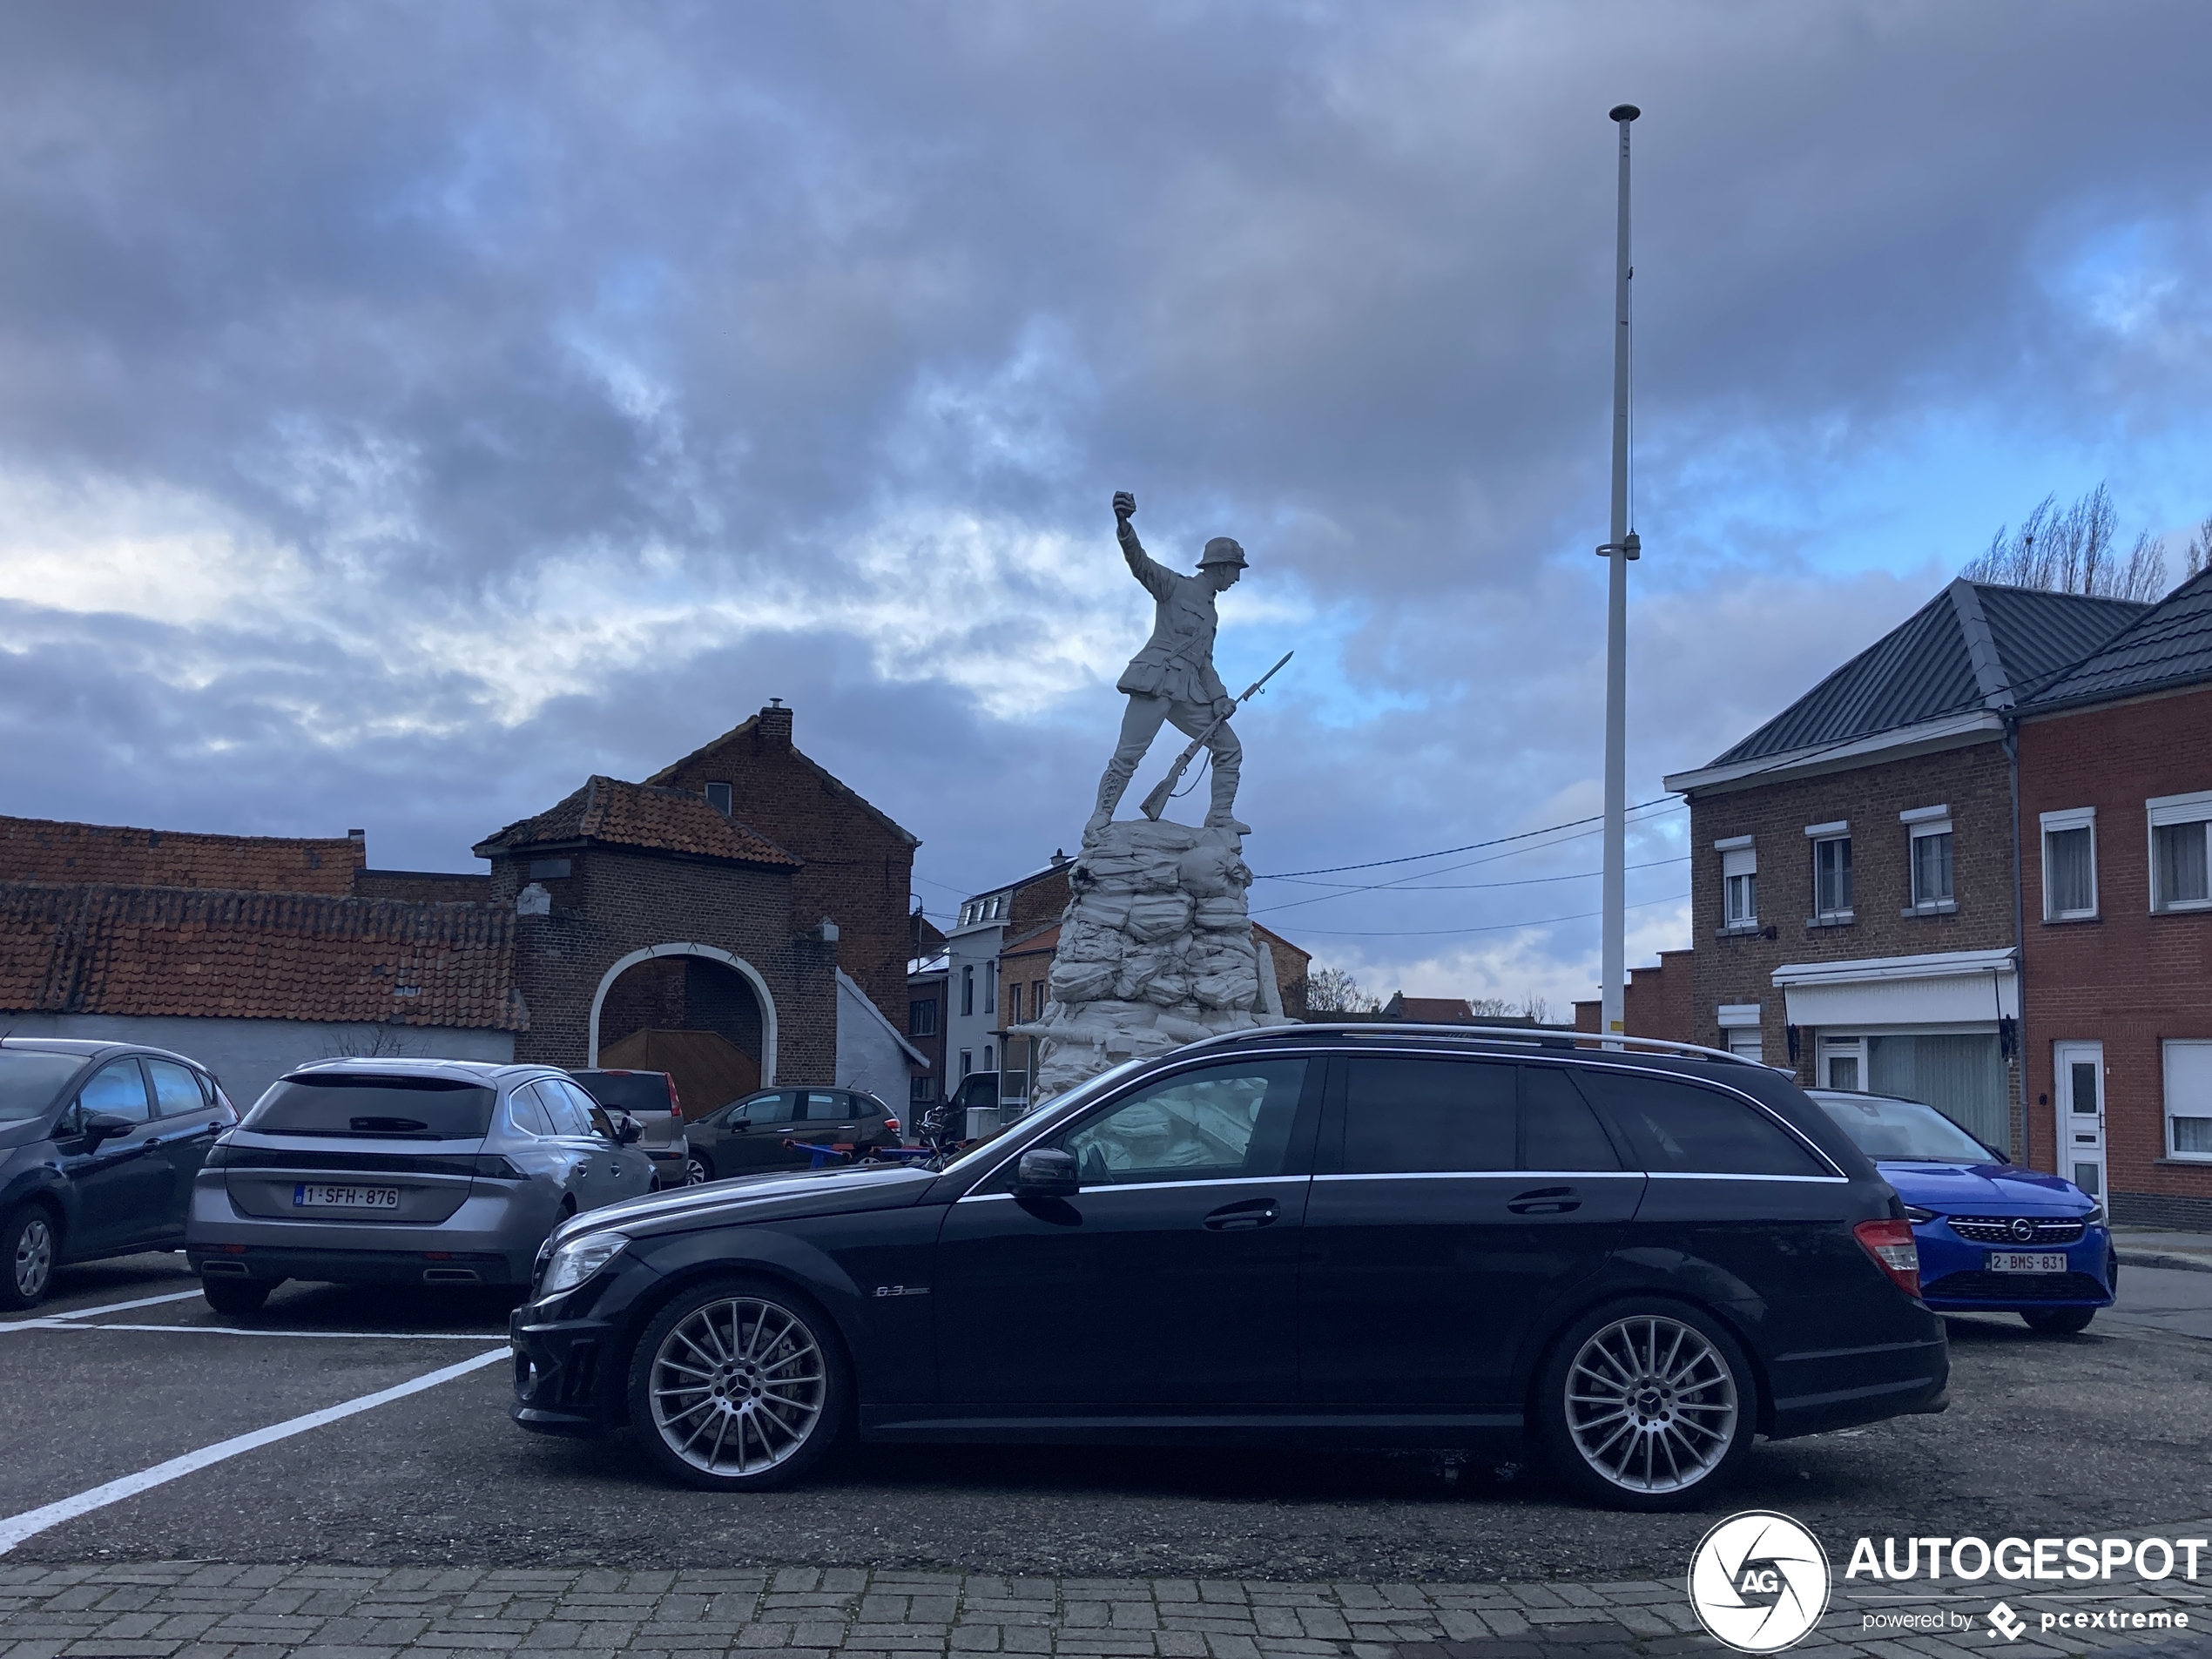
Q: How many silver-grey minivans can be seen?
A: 1